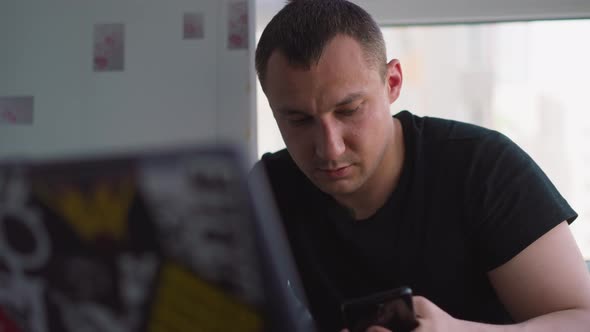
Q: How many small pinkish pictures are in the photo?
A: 4